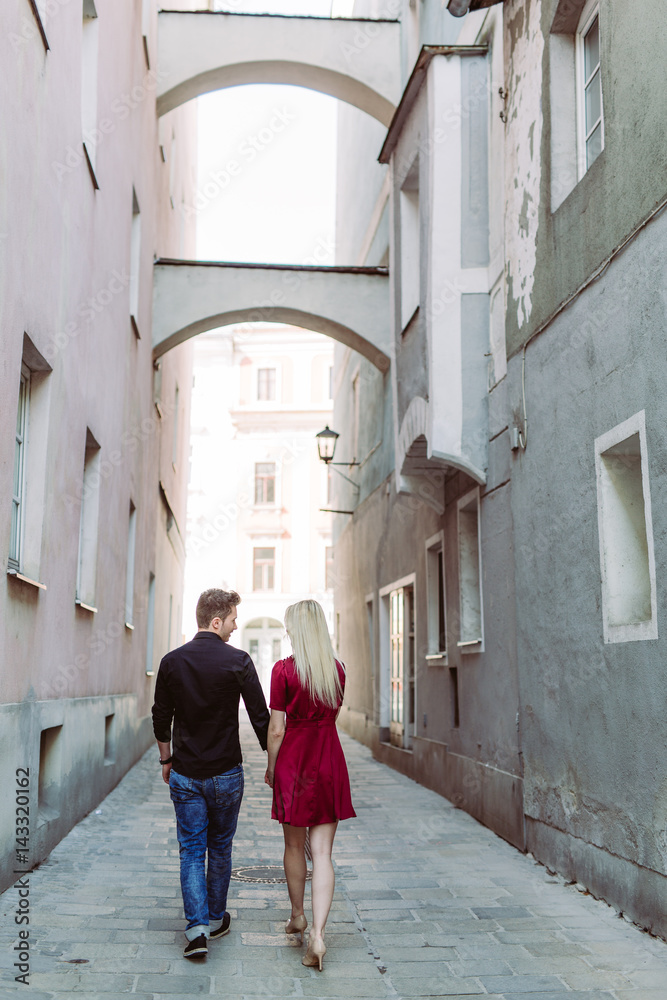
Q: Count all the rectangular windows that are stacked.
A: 3